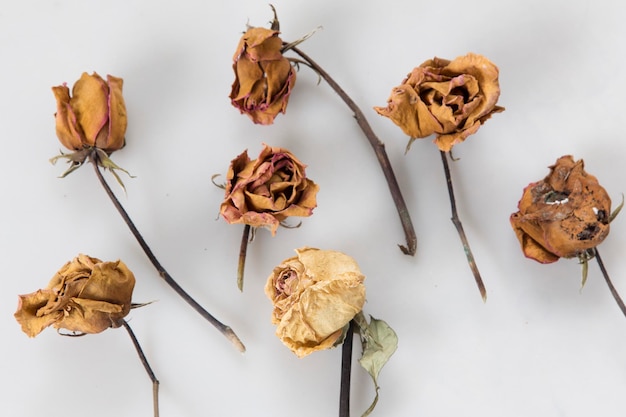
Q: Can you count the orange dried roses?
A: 6